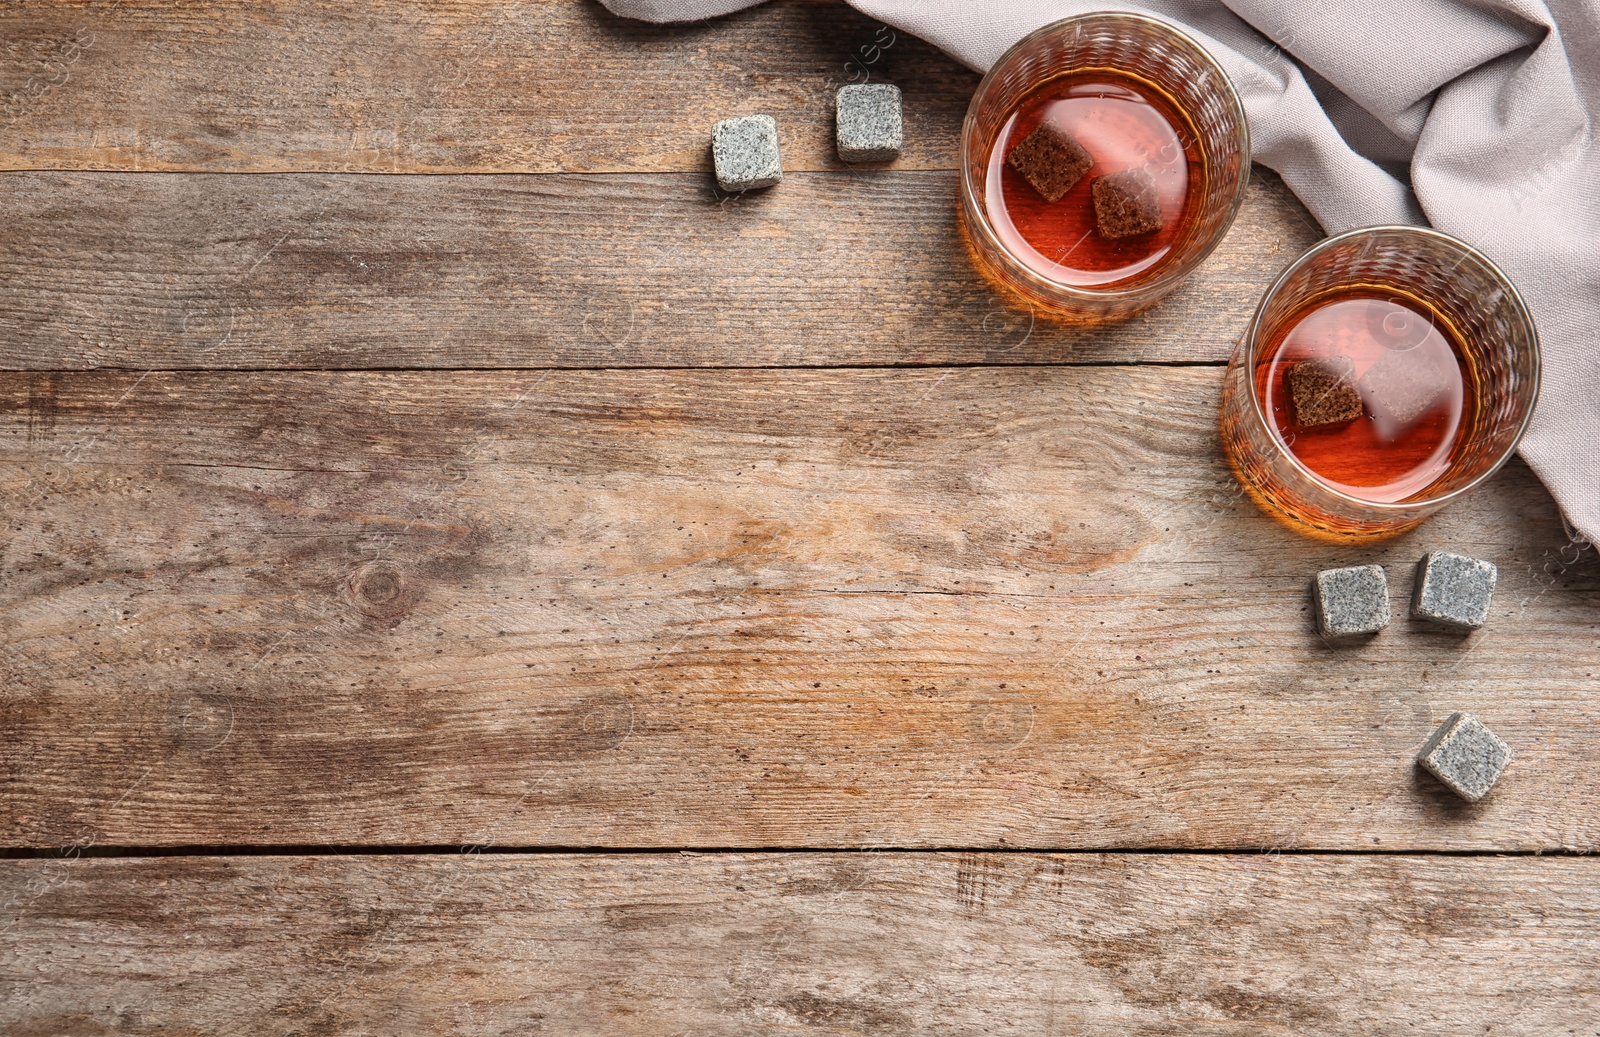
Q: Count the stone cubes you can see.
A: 9